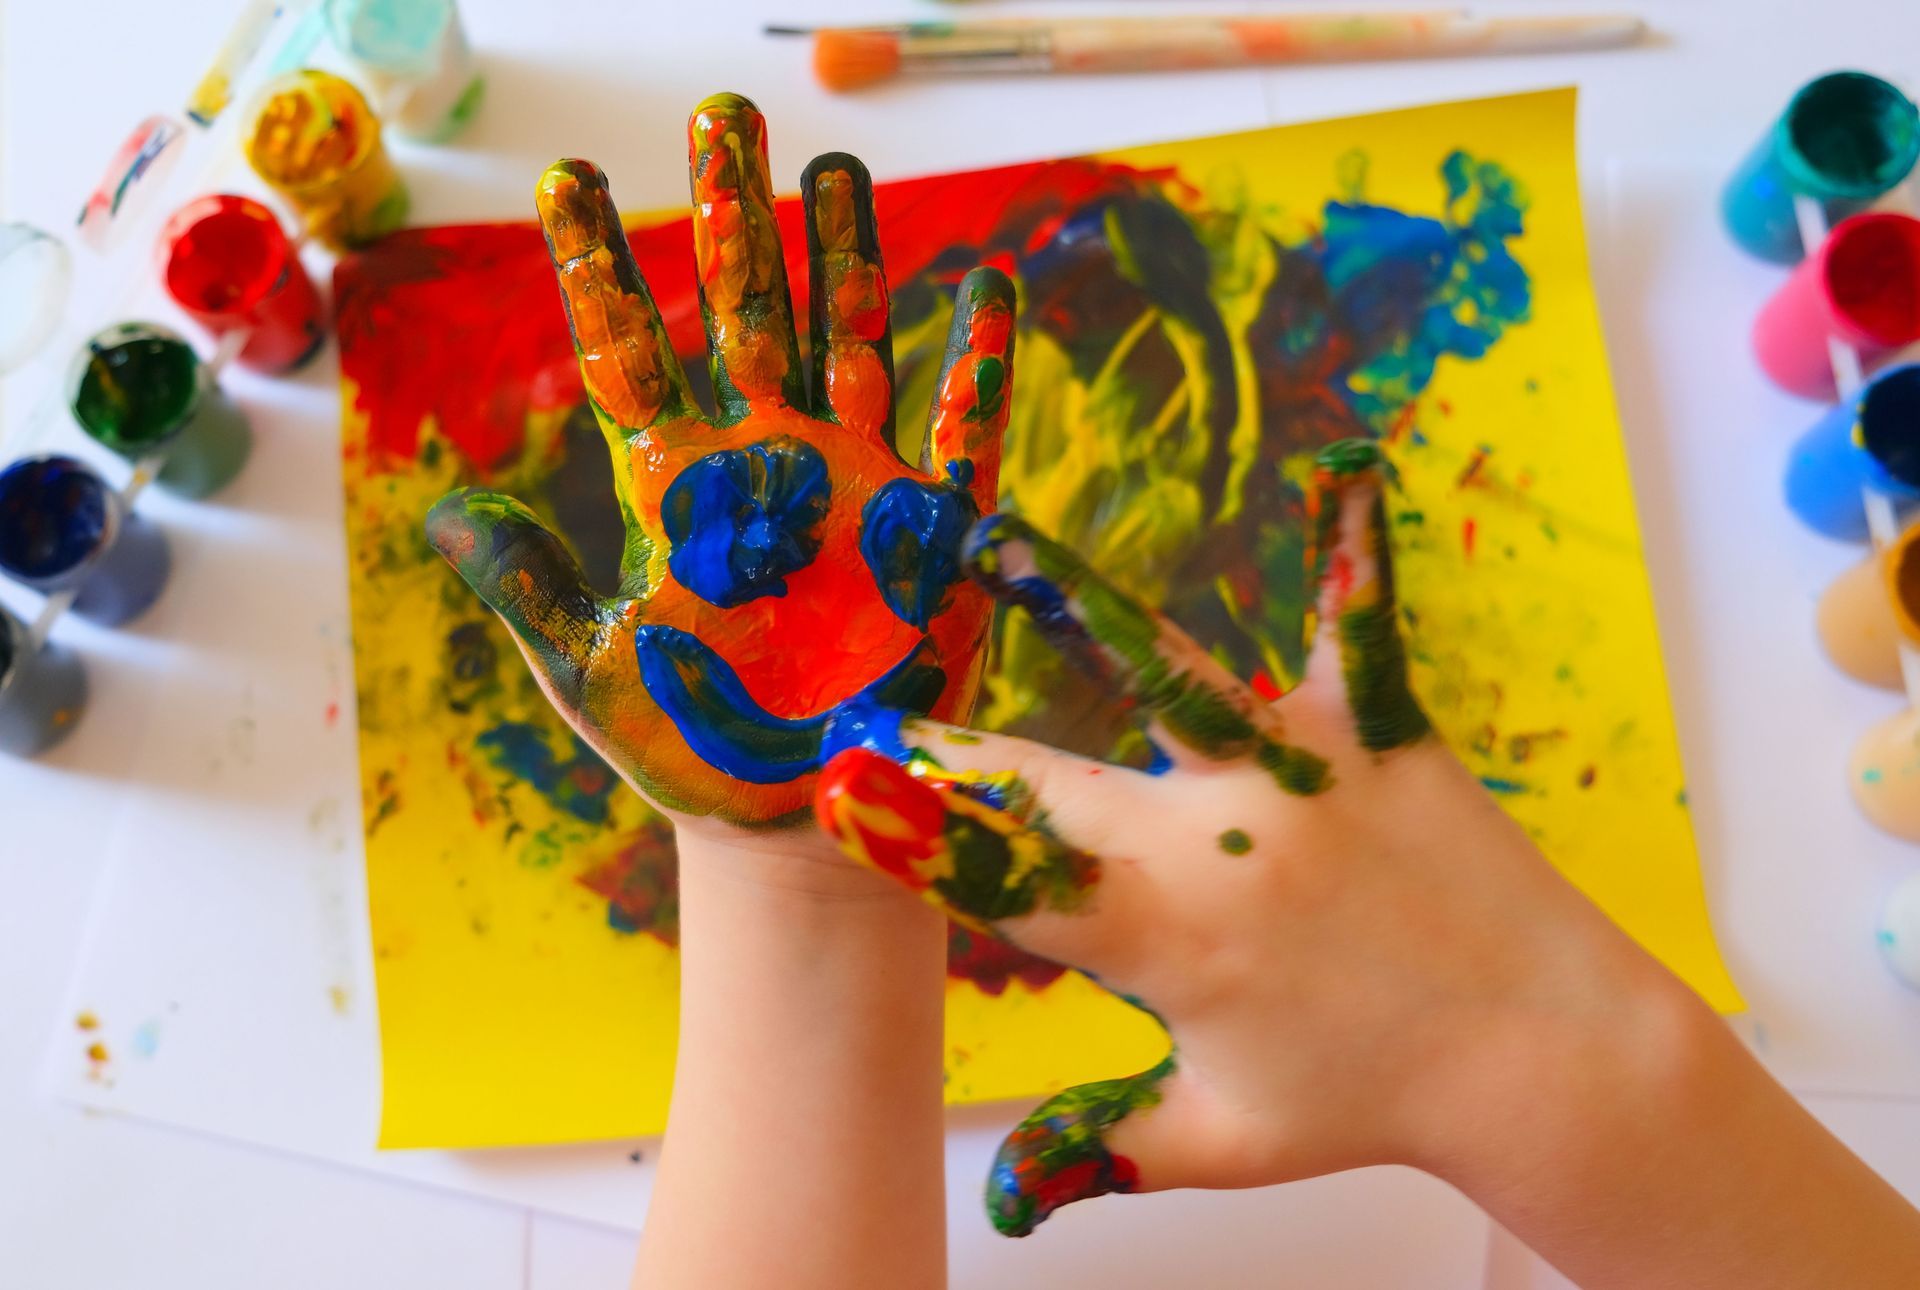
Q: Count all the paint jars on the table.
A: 12